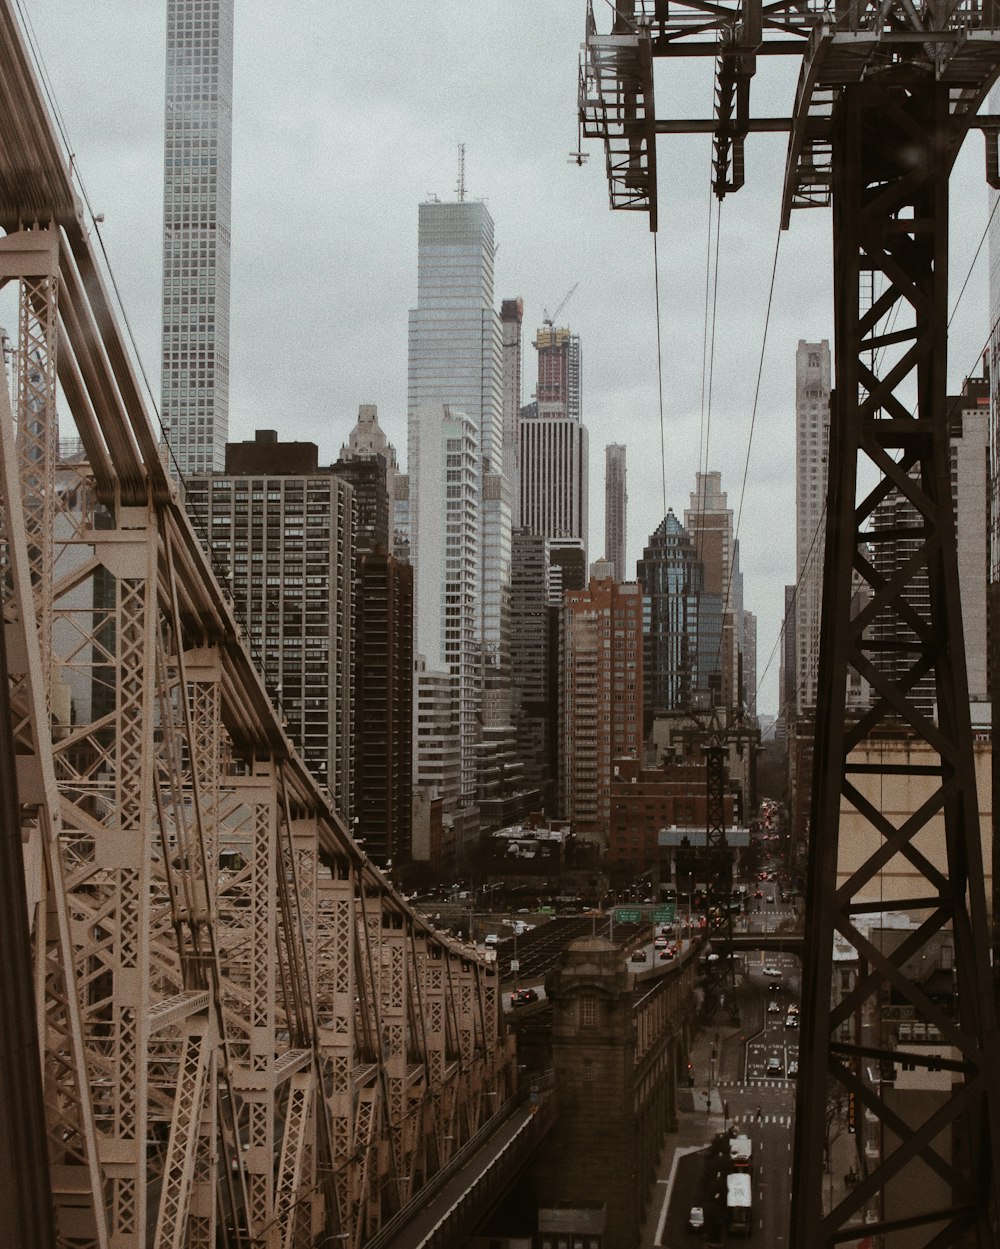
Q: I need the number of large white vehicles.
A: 2